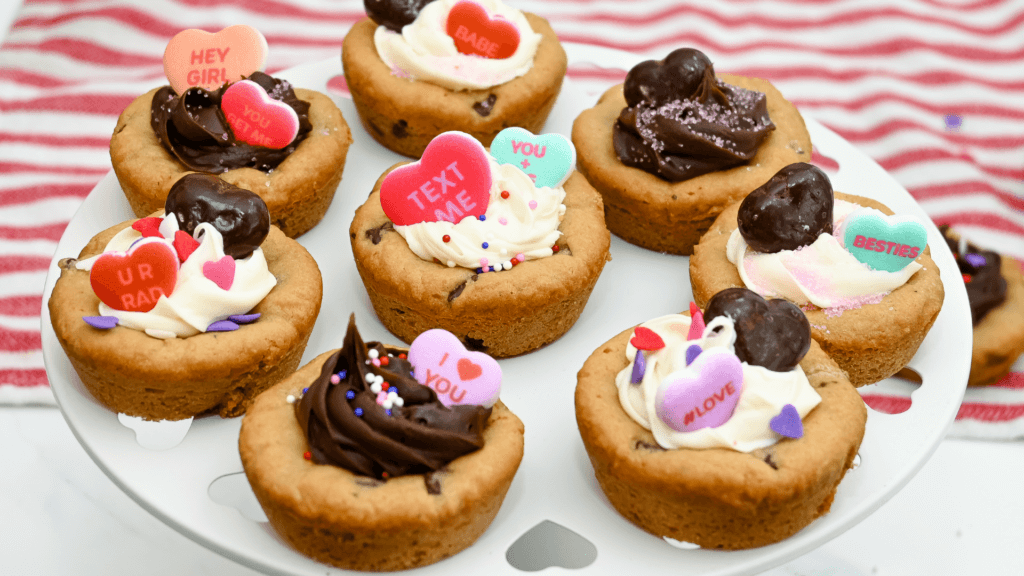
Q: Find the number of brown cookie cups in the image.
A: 9